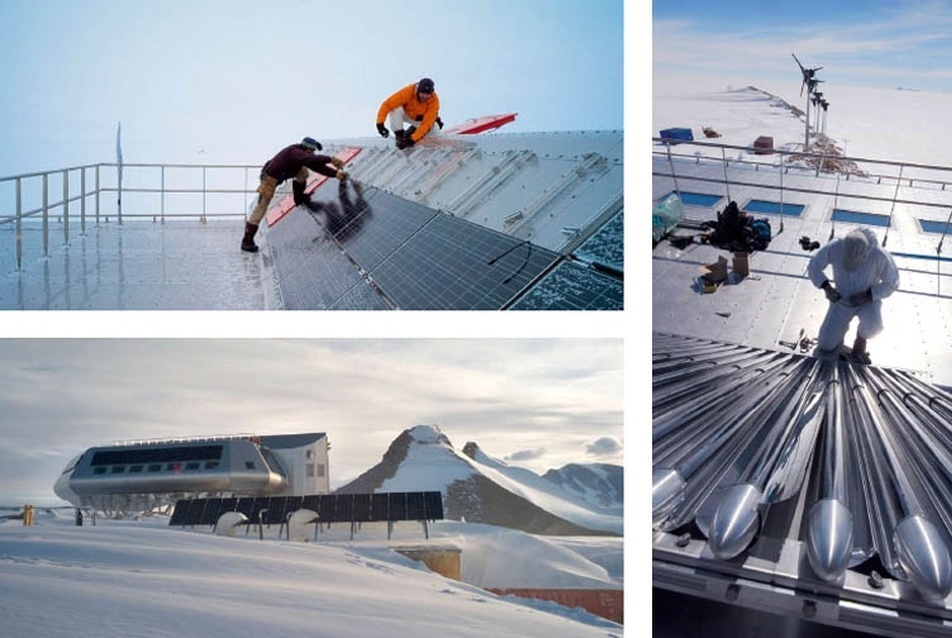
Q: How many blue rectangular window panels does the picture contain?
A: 4